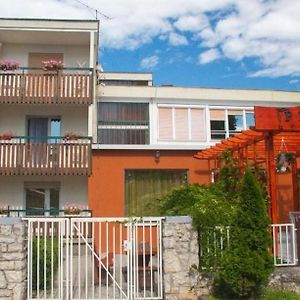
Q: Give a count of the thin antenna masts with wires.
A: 1